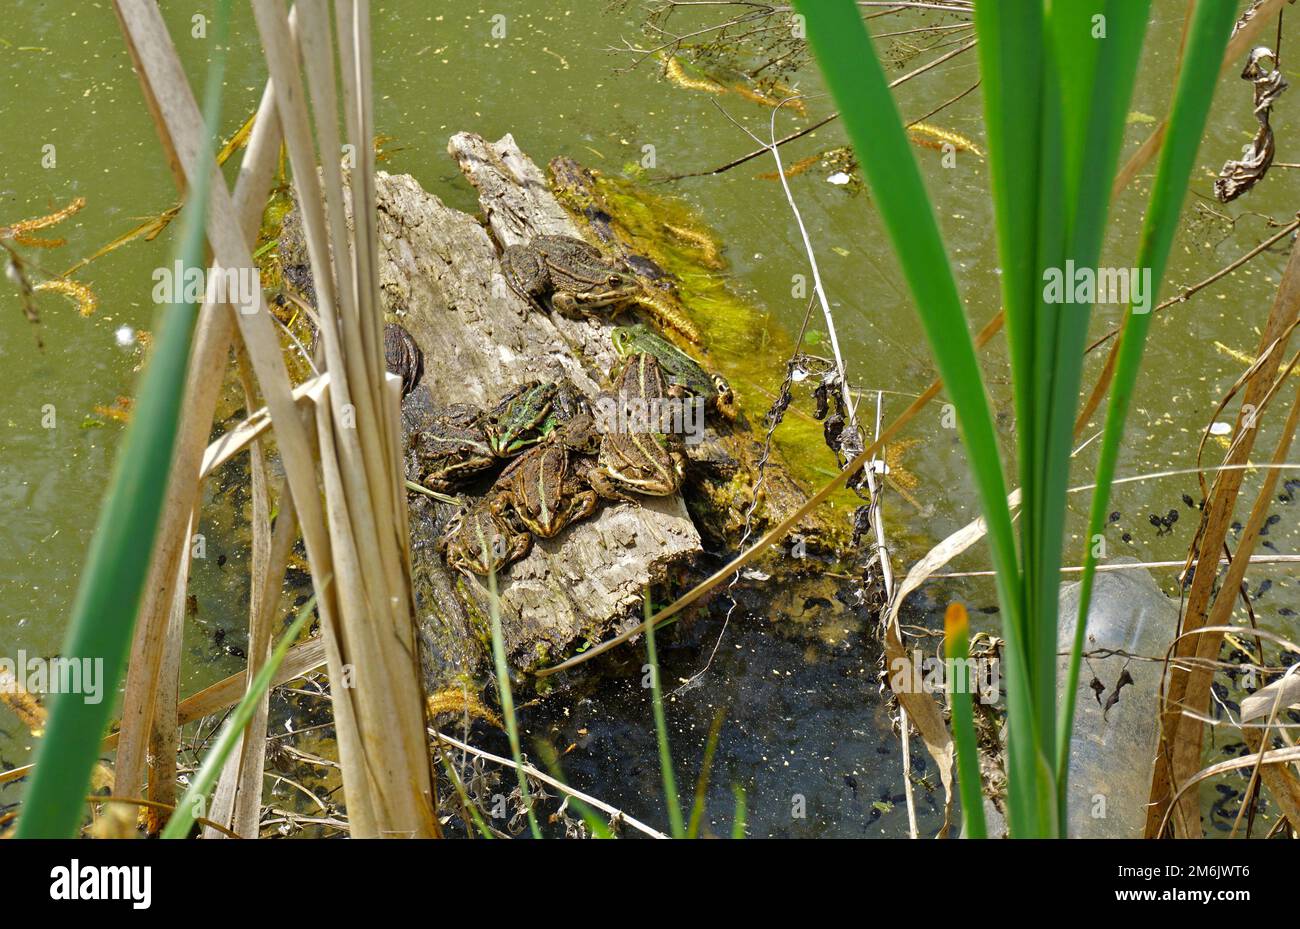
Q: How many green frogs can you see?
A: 2